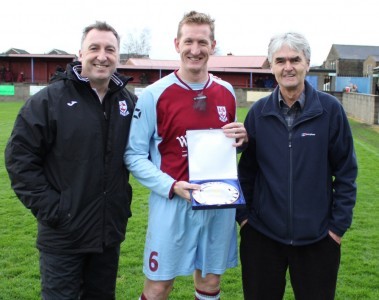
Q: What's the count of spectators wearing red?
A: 2